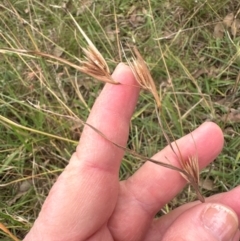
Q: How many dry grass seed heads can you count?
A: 3